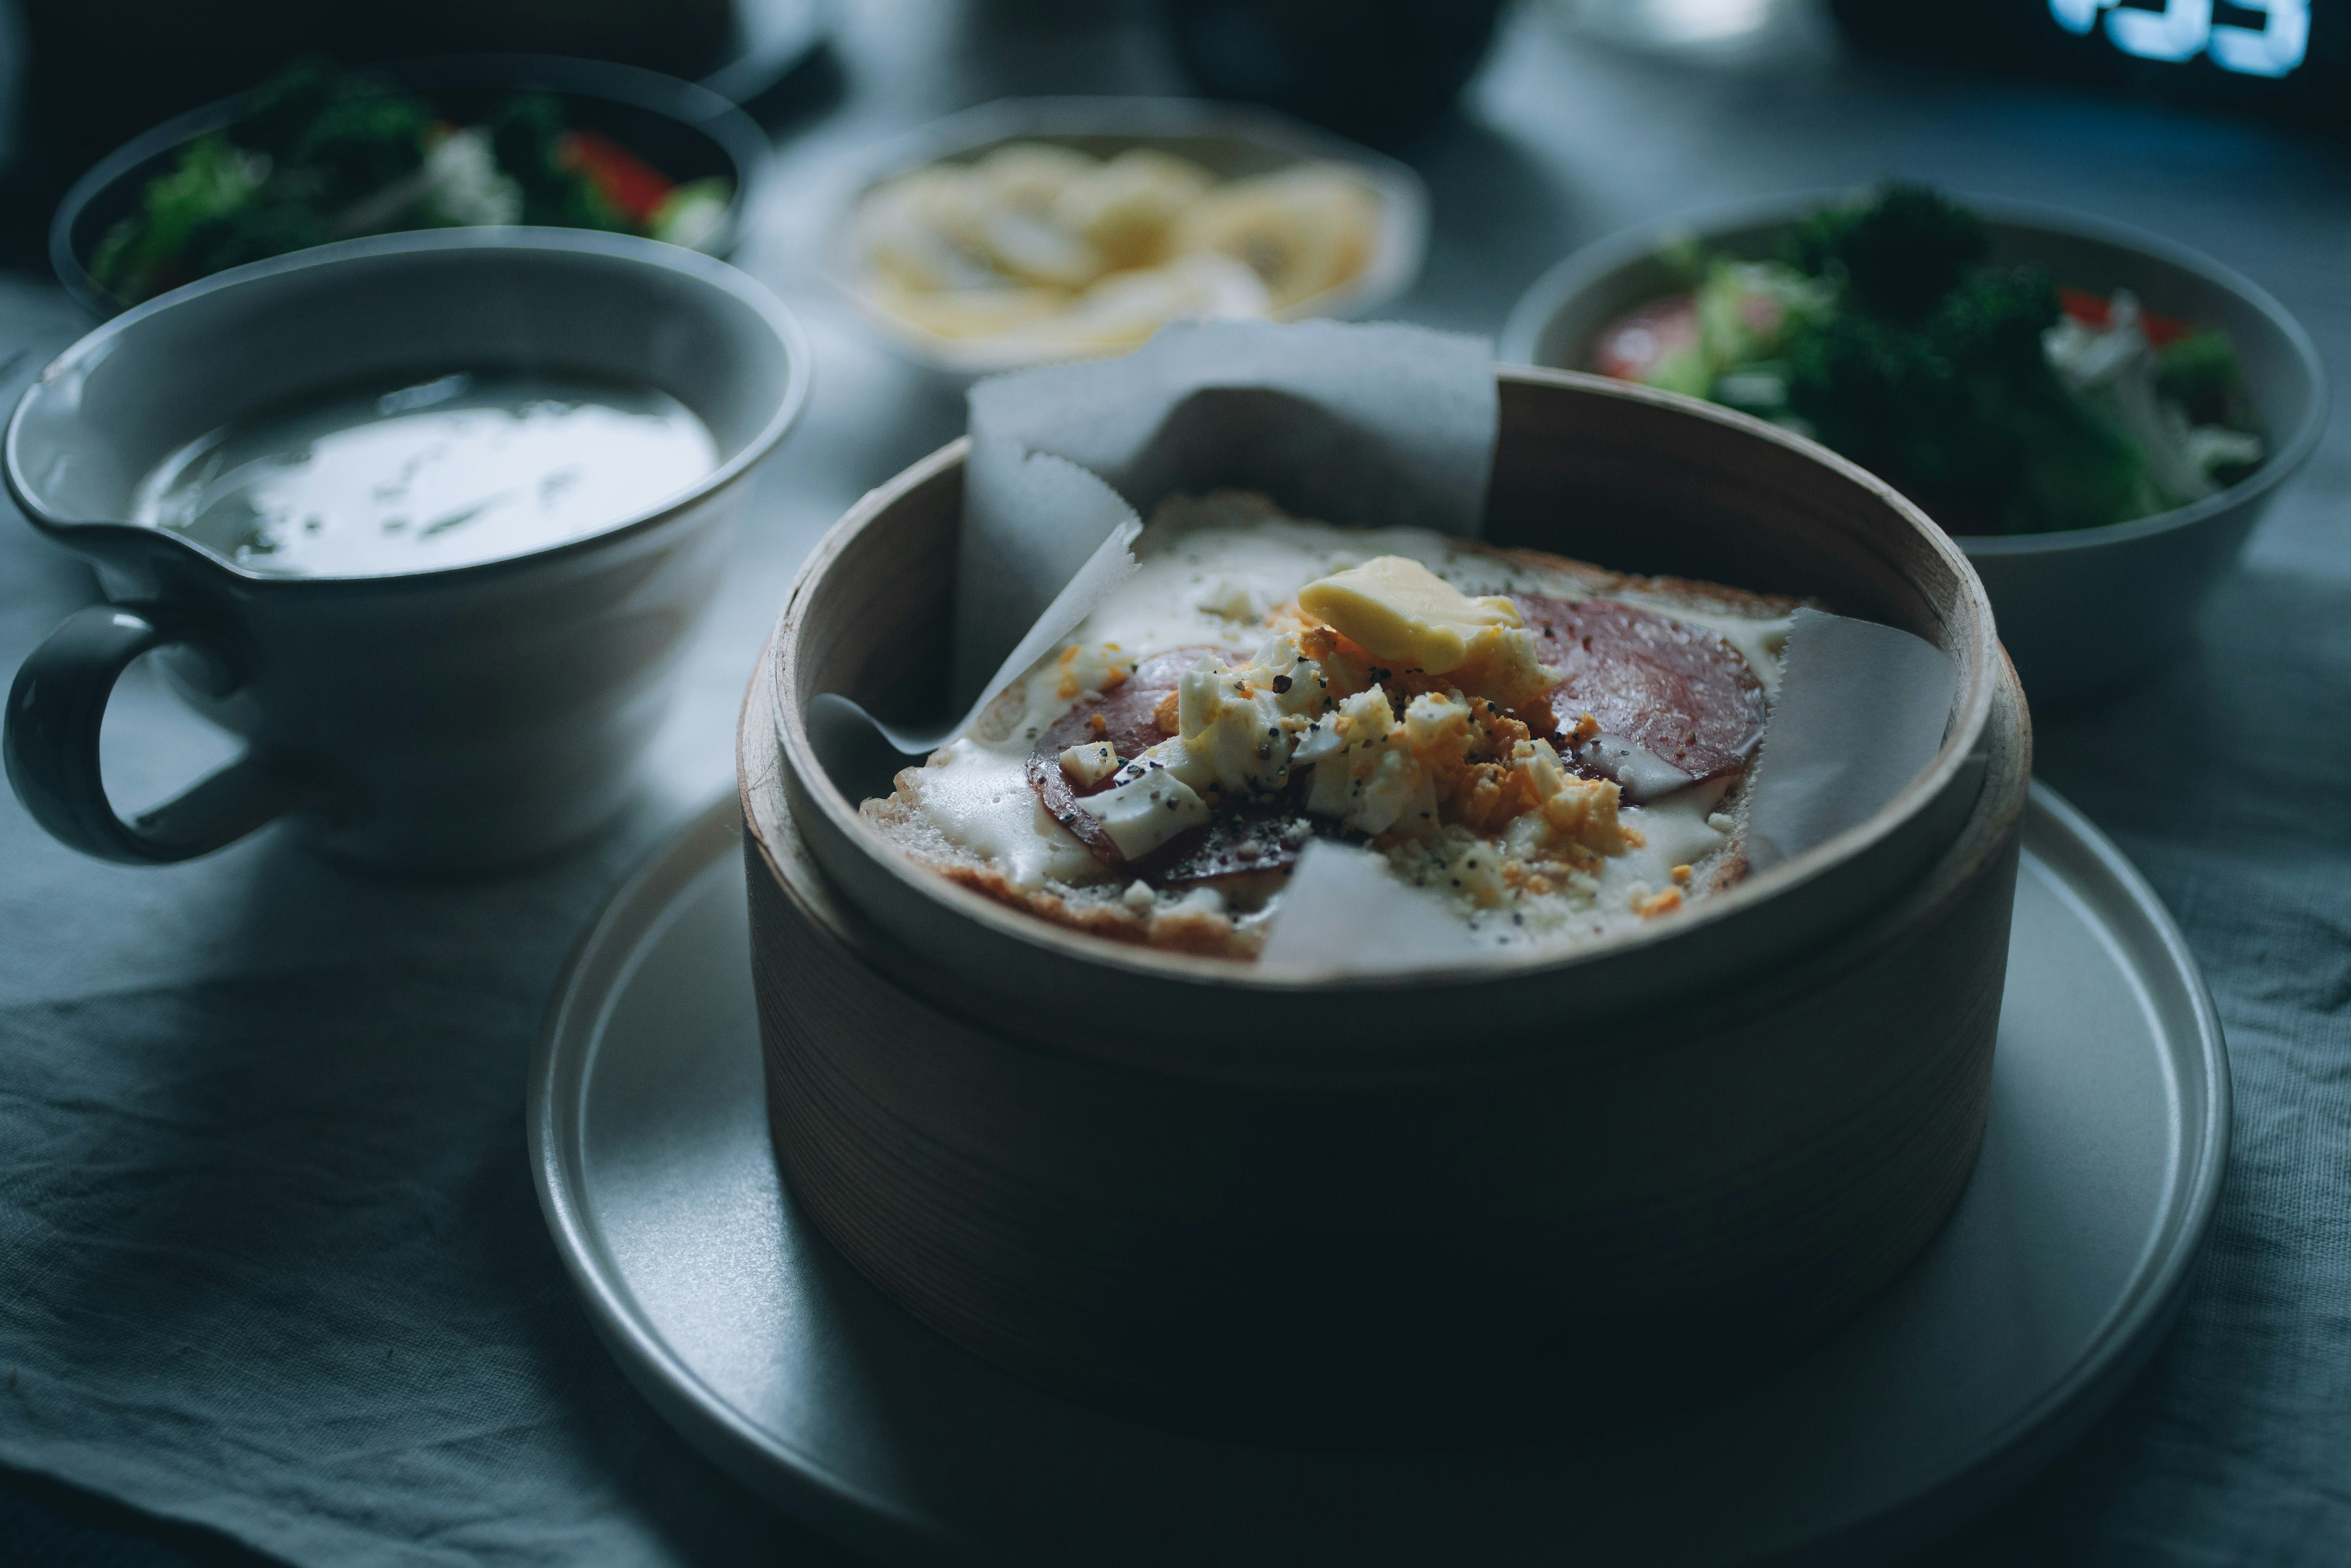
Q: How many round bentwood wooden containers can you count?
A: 1